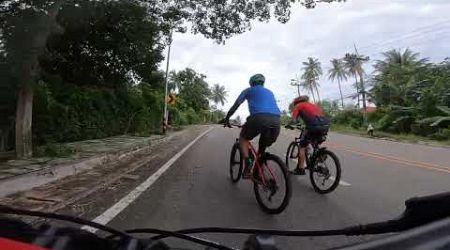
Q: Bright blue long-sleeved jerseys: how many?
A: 1